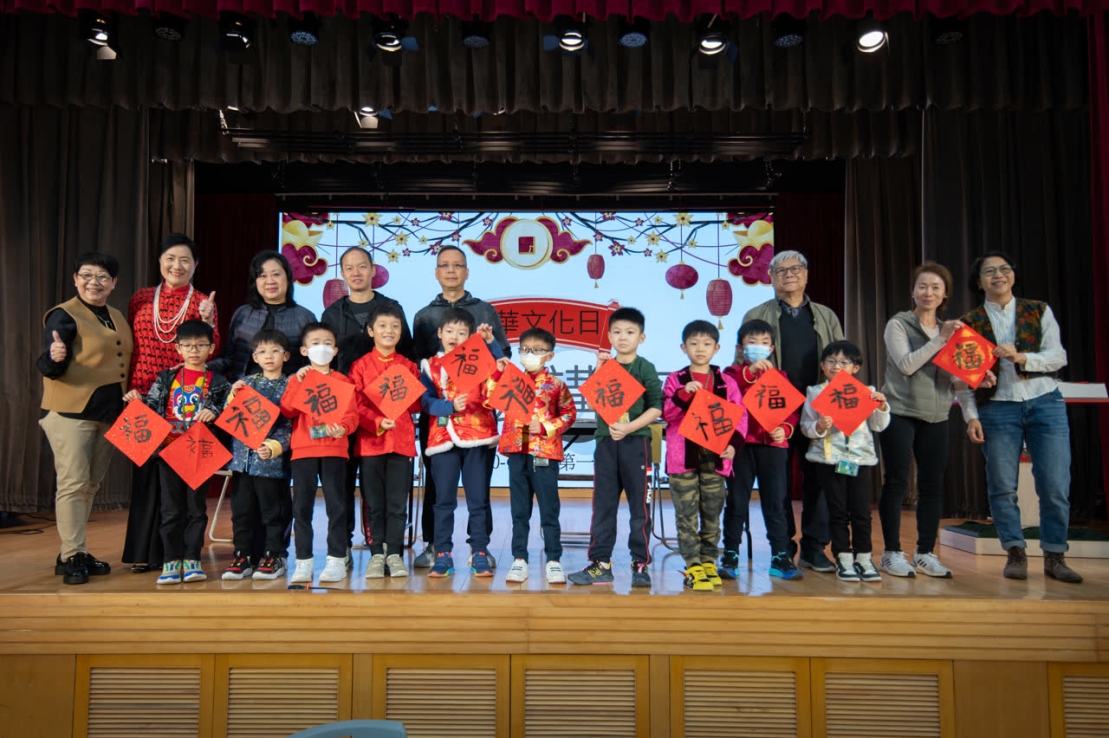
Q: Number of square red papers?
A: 12